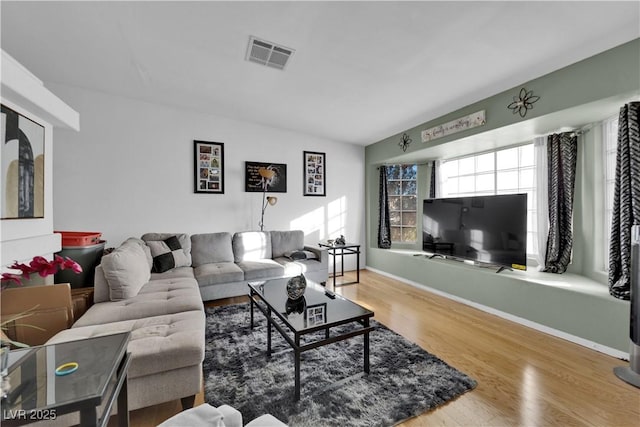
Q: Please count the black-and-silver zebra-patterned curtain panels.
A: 4